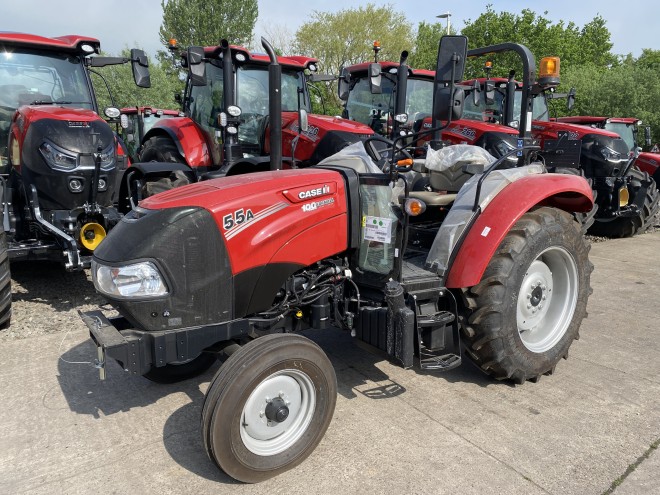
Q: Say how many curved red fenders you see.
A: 2